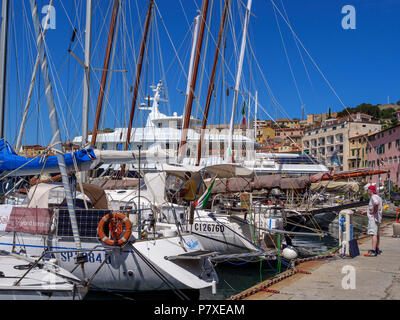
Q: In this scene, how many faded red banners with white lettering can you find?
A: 1